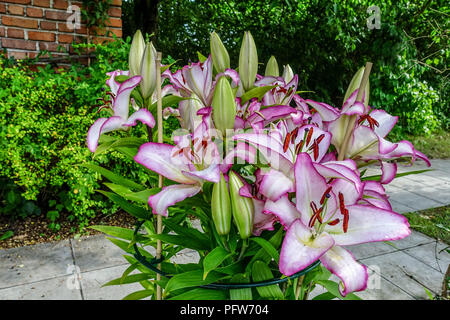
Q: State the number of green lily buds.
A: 10